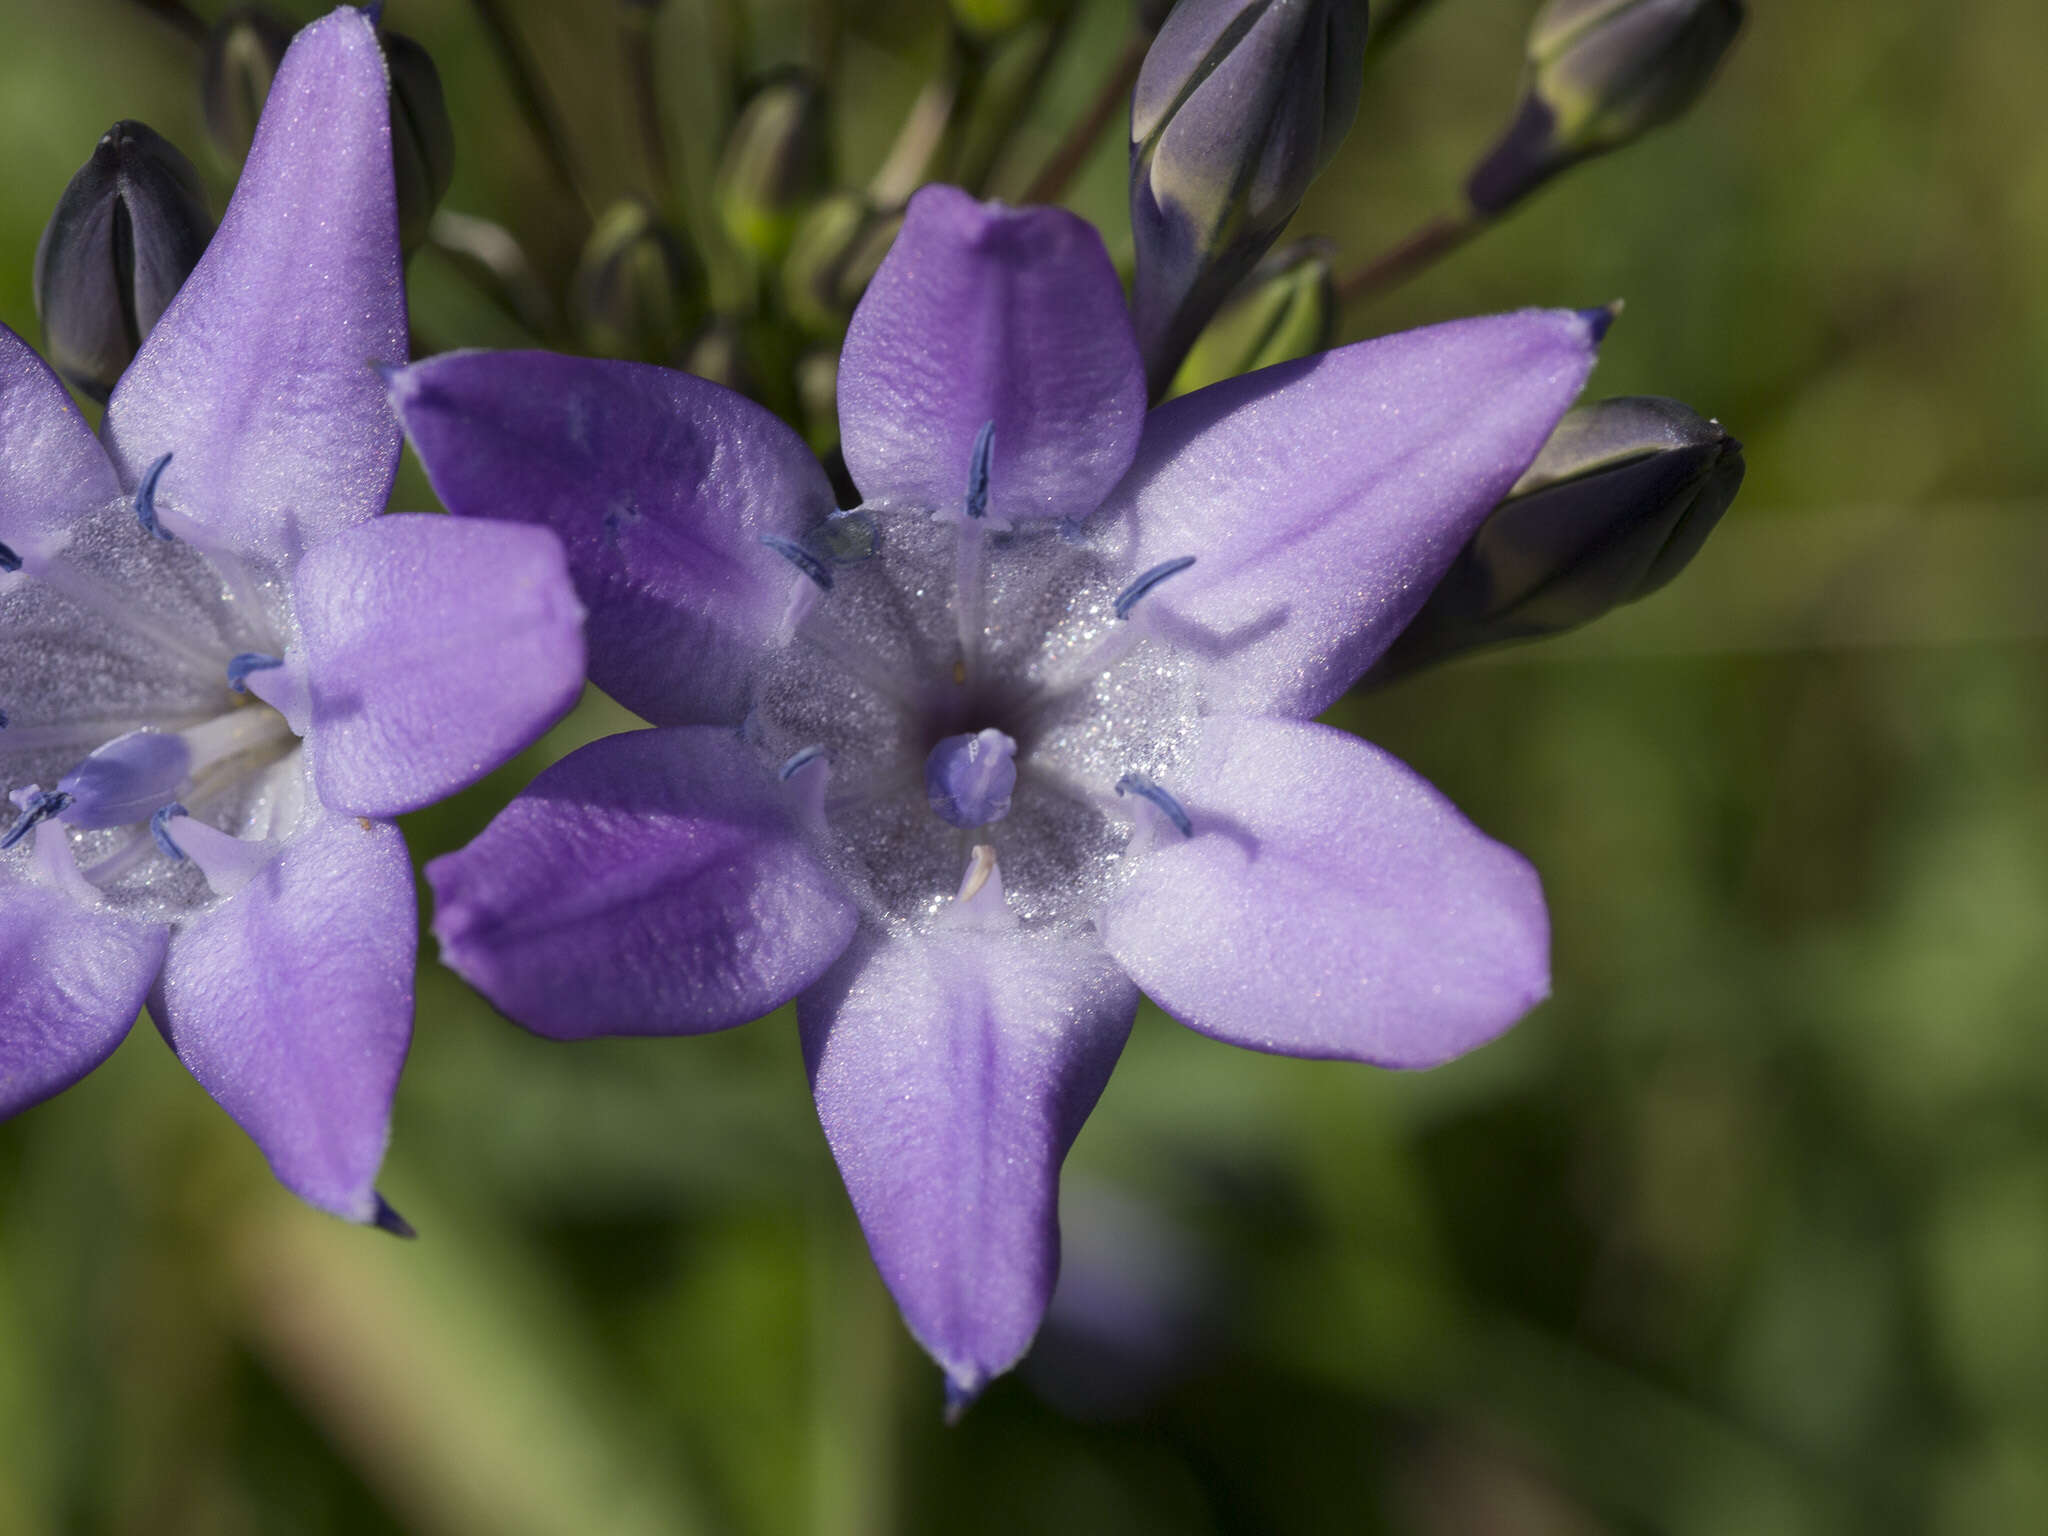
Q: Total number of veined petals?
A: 11